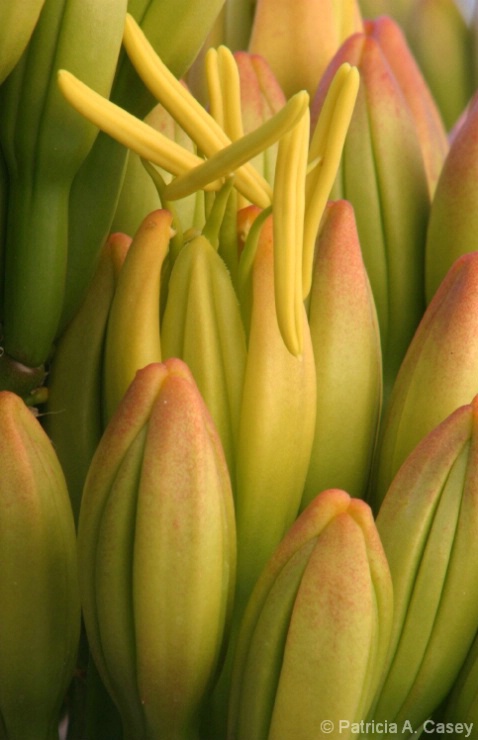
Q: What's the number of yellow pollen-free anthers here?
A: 6